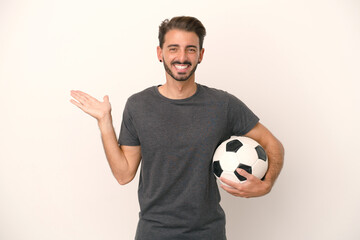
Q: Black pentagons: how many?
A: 4